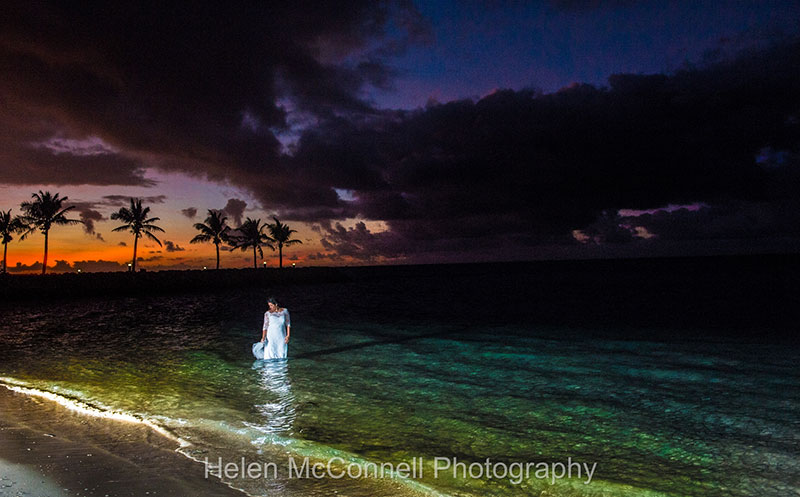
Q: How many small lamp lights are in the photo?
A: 5